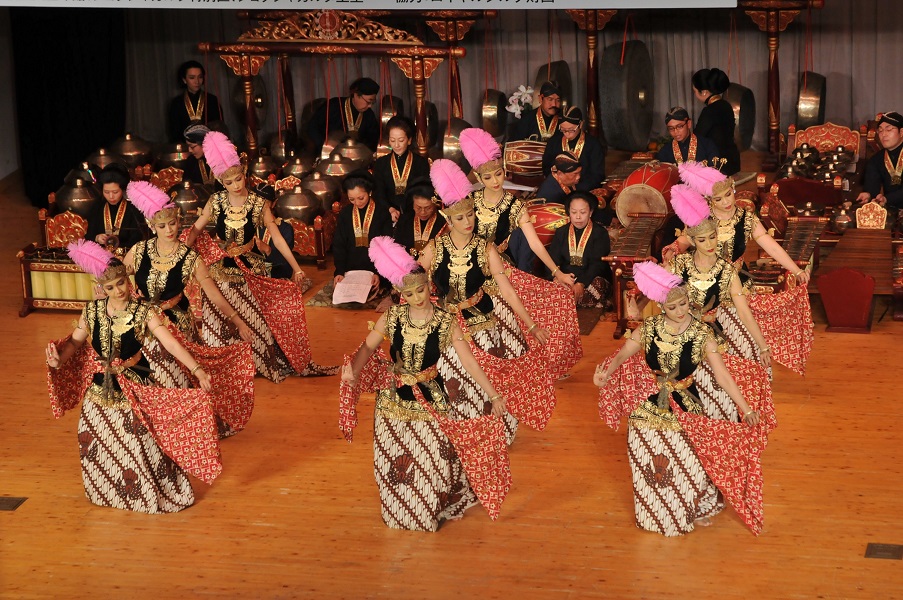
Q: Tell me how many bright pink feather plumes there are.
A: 9